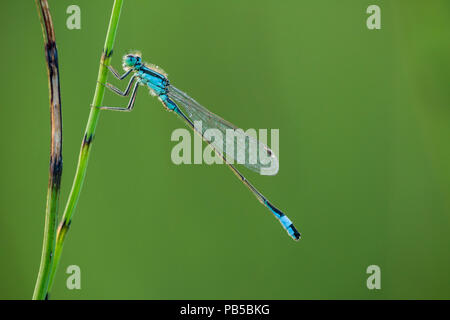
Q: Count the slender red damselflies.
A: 0